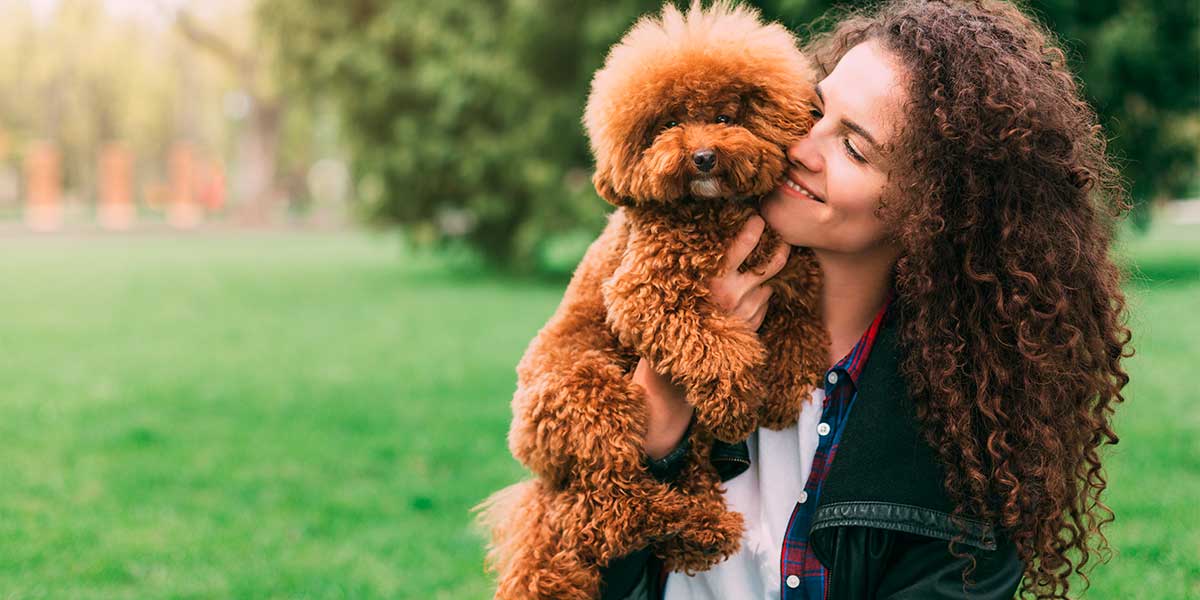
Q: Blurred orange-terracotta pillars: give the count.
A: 3